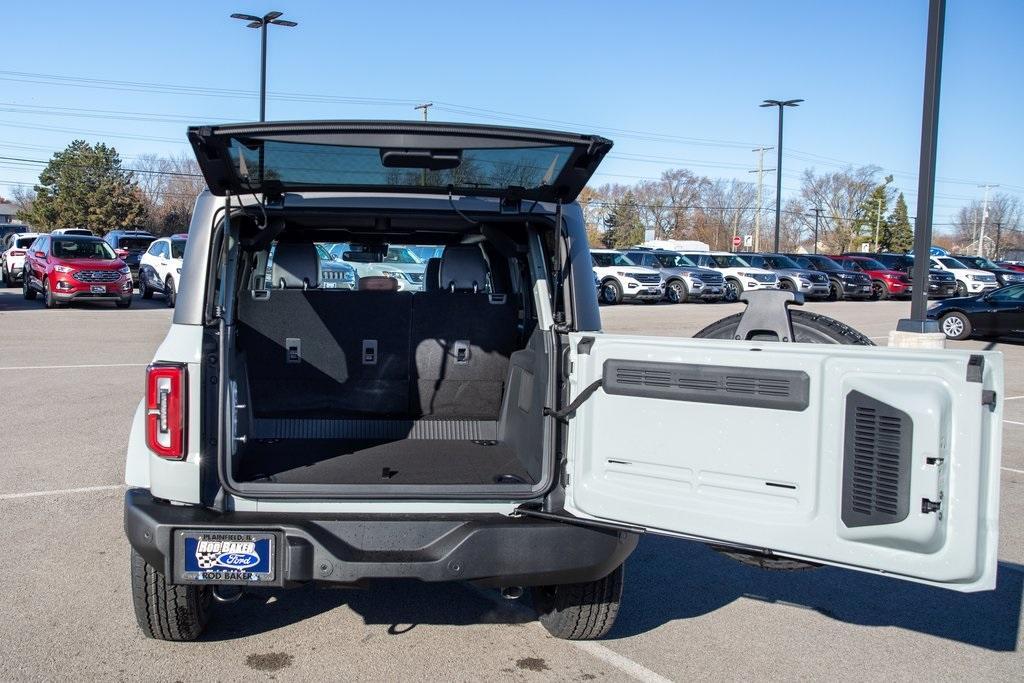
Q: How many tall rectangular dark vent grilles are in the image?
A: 1